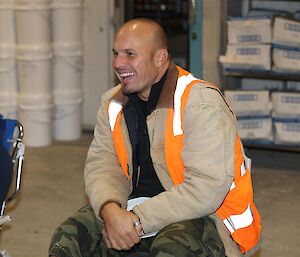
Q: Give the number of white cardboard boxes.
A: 8